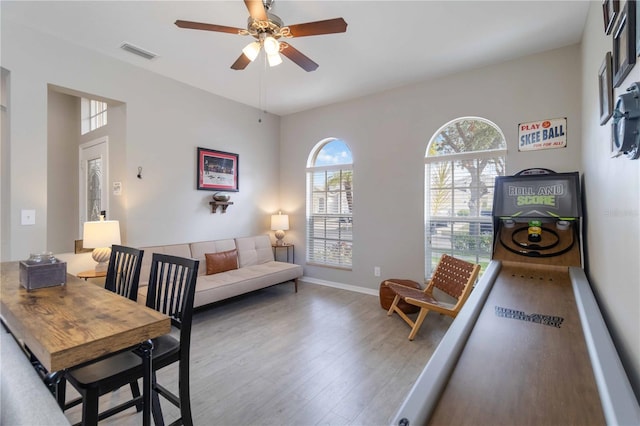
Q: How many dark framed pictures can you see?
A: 4